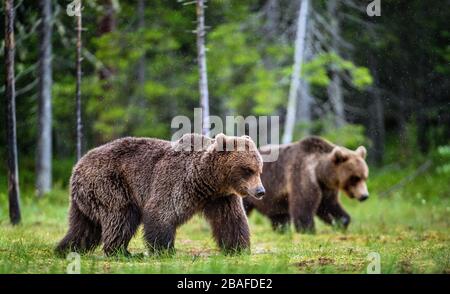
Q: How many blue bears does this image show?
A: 0